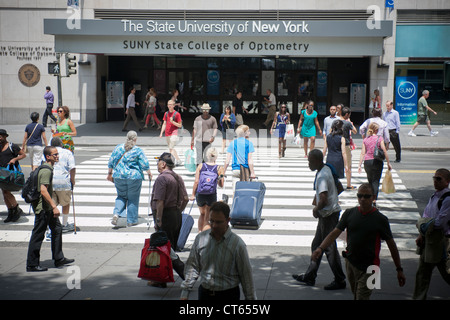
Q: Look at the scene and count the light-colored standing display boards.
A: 2